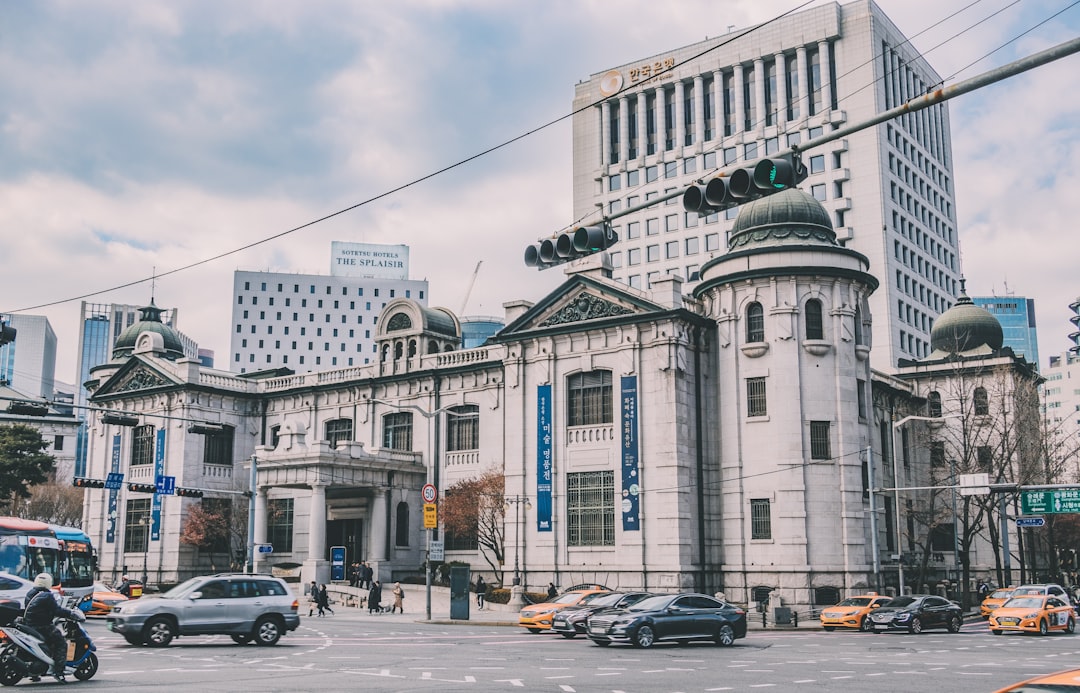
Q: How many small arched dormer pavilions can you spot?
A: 1